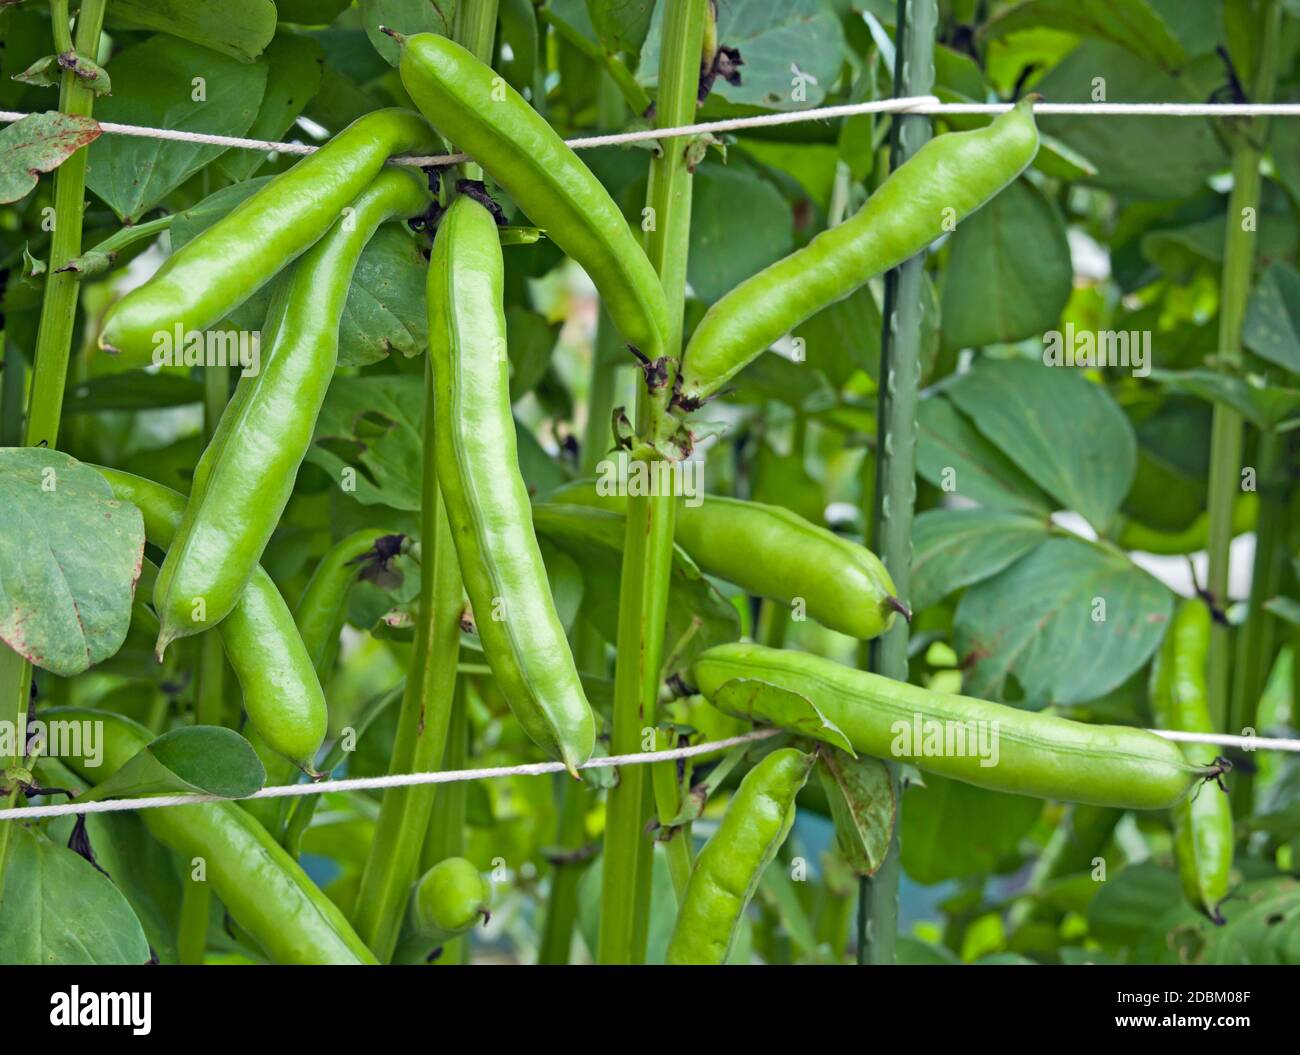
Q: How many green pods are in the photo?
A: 13